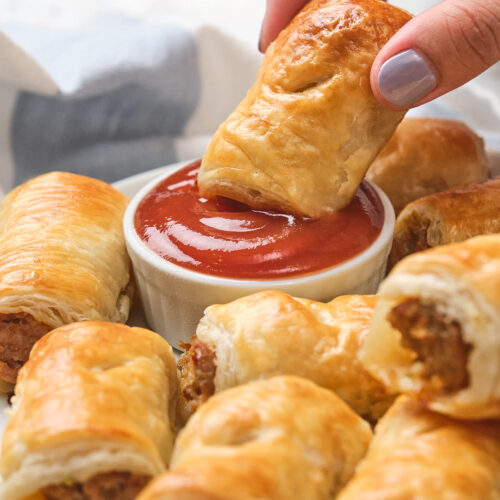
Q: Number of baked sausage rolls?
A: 9